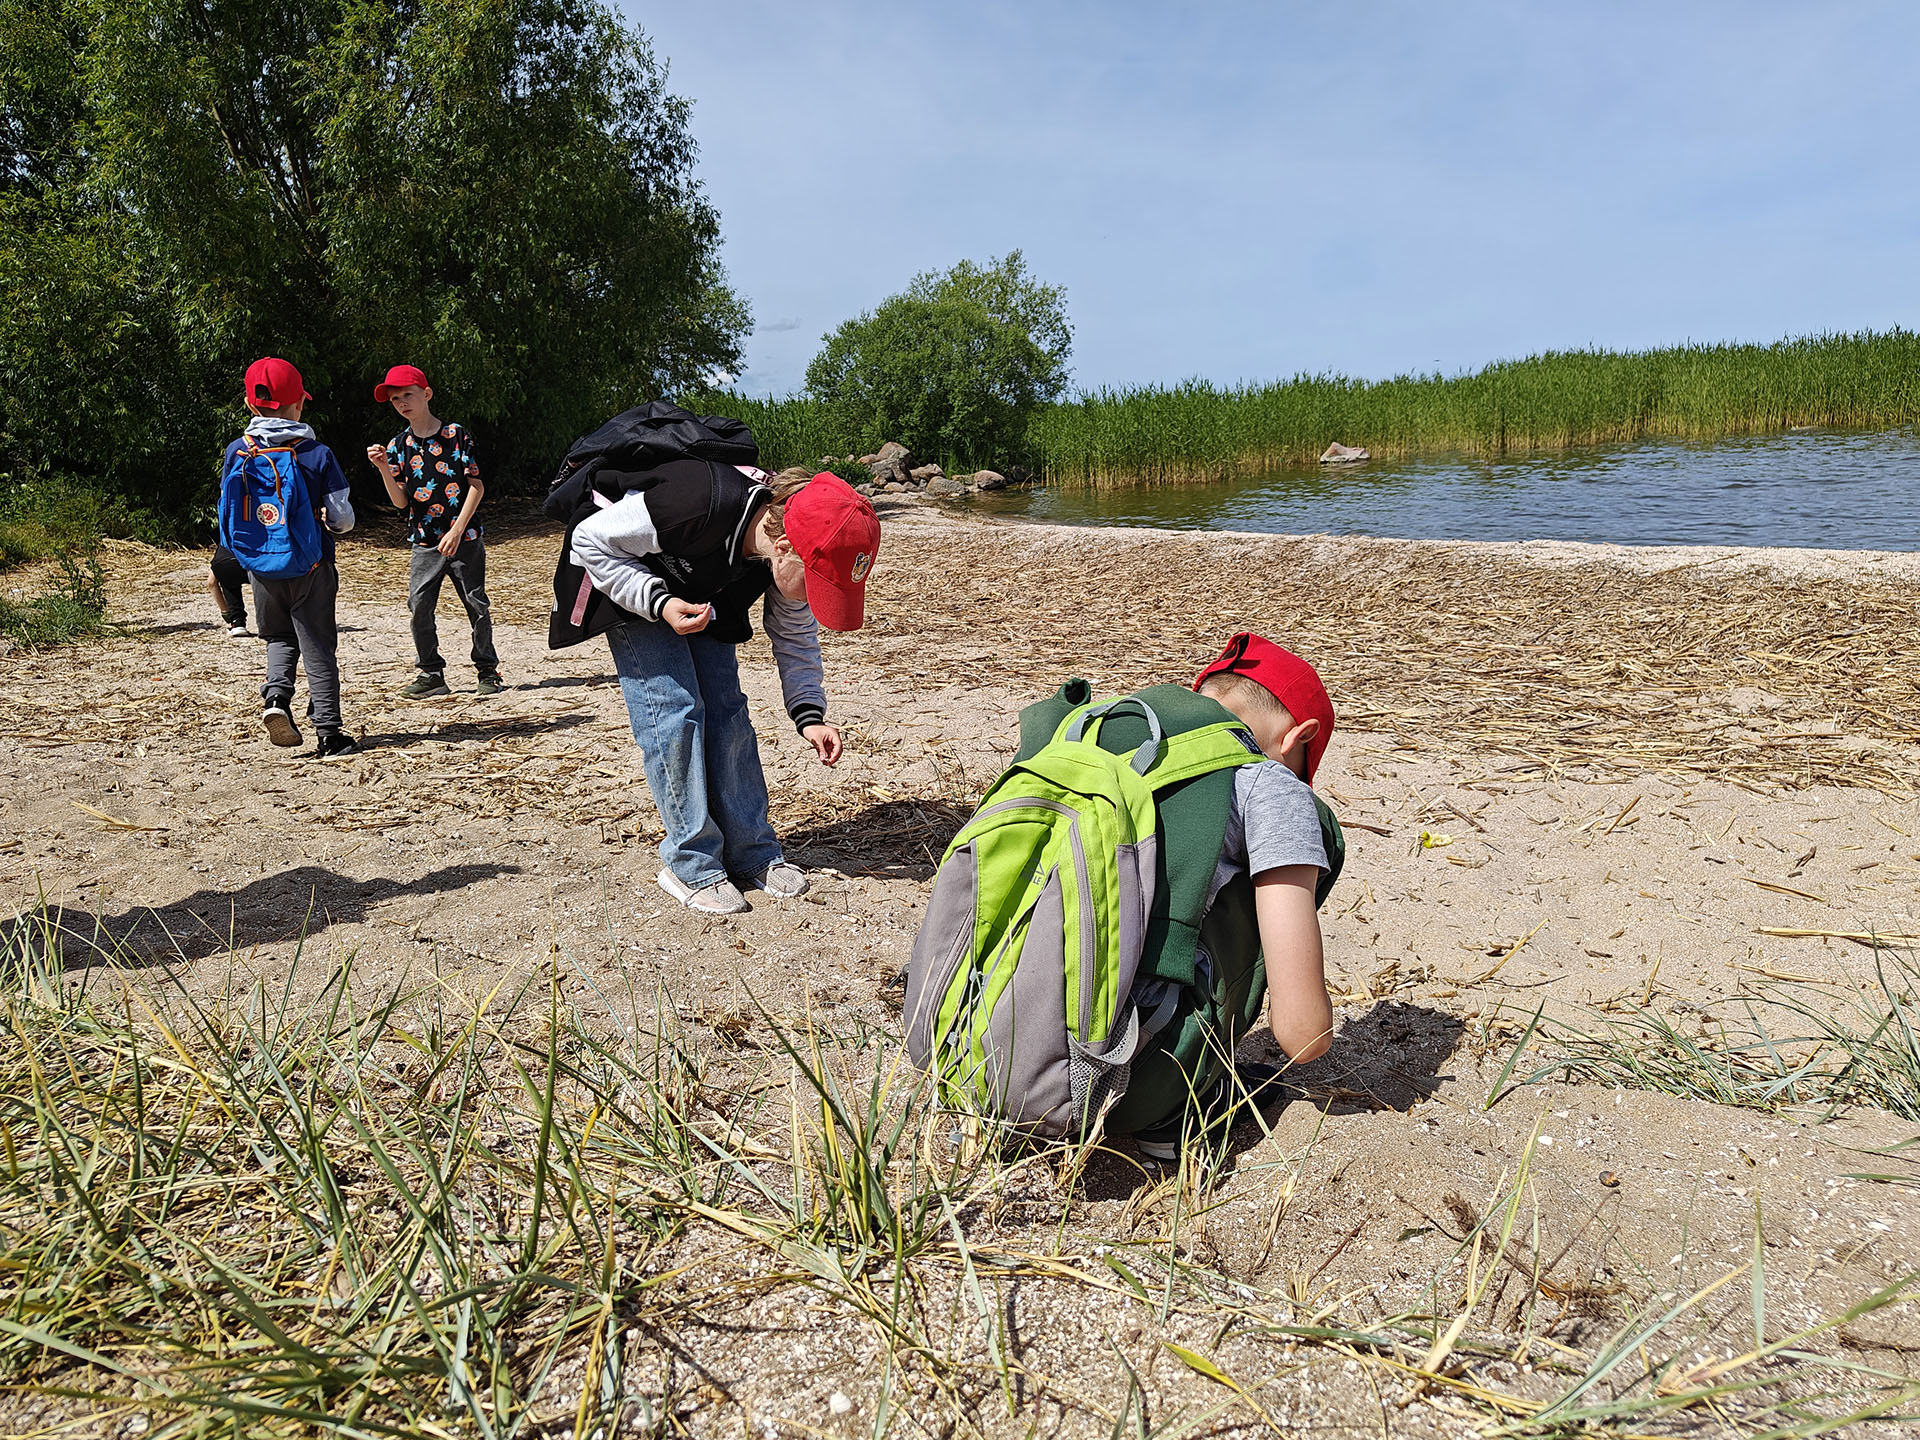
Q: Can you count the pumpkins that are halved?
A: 0